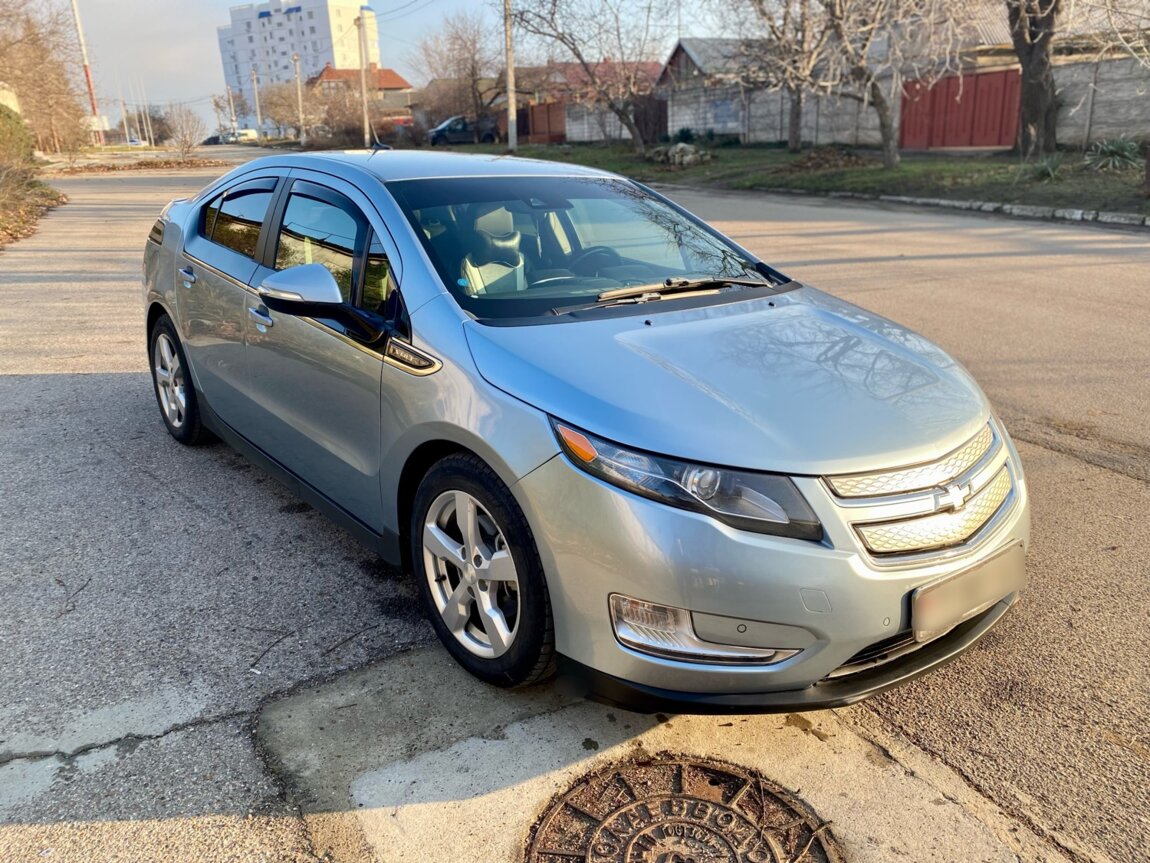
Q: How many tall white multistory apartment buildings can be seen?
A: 1